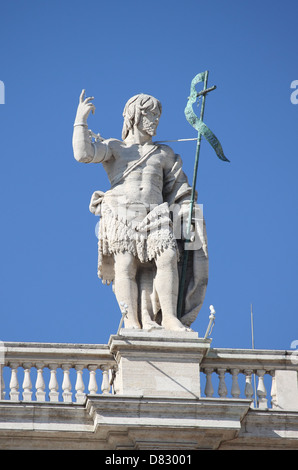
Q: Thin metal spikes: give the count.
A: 1